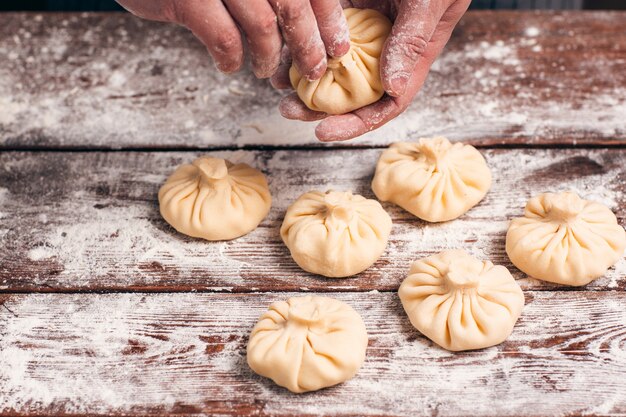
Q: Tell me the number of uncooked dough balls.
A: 7